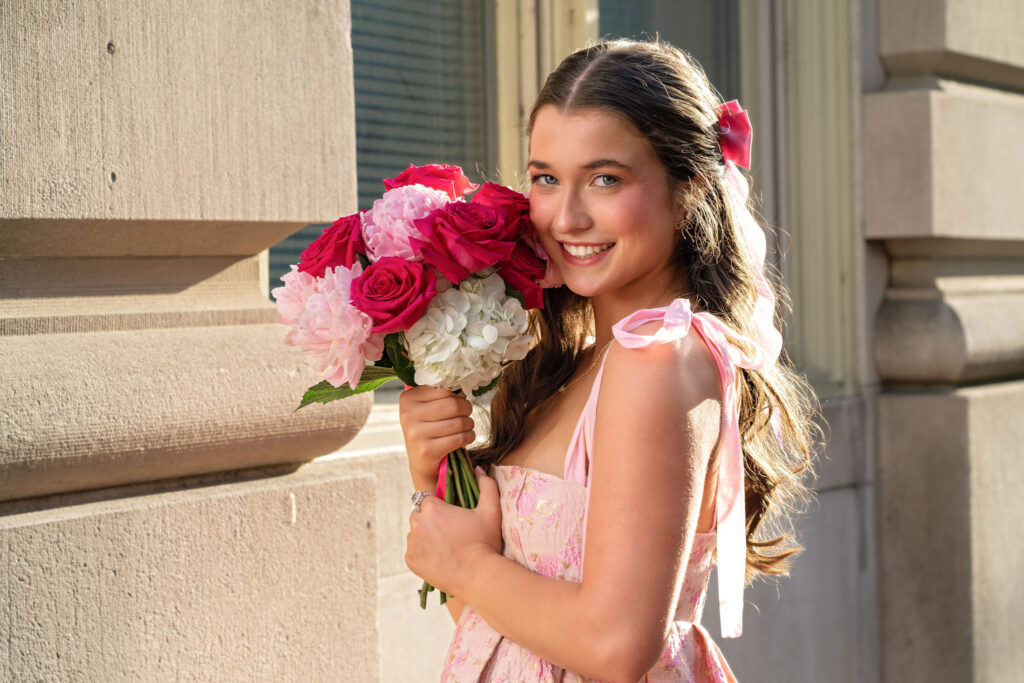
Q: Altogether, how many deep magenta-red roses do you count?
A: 6